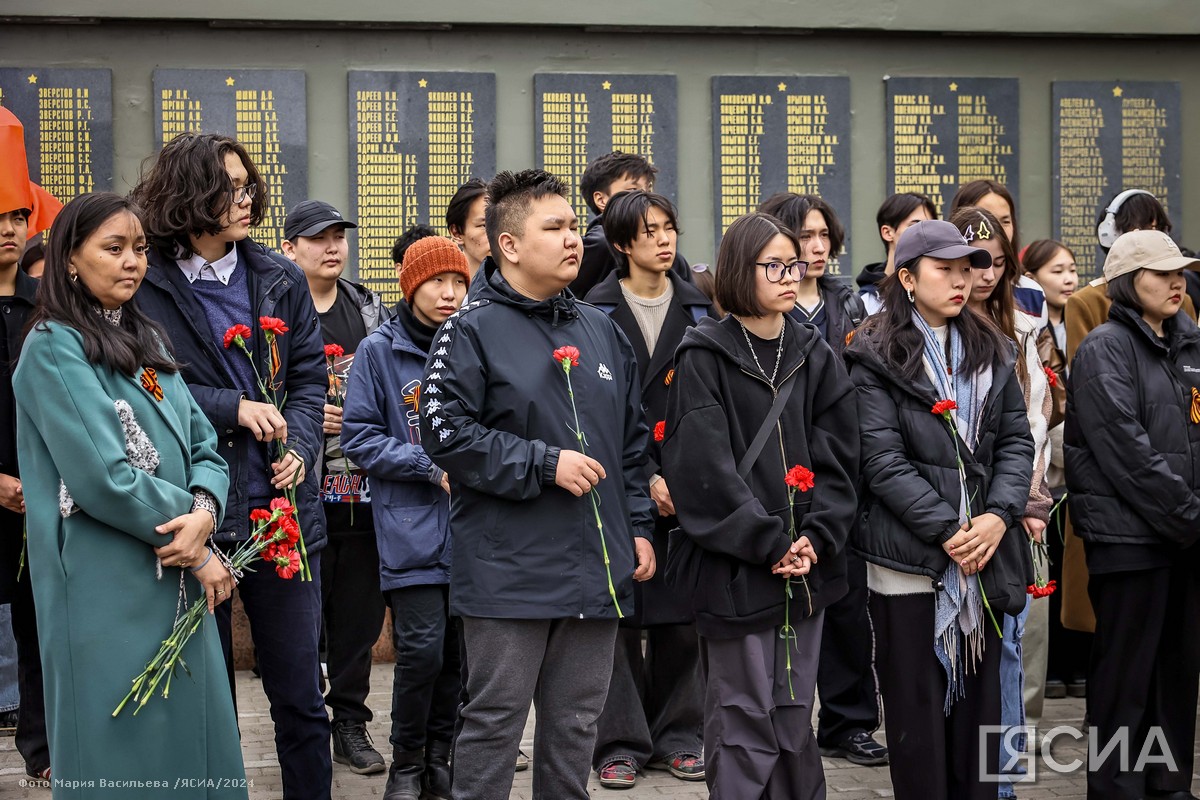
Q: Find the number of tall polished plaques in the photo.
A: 7